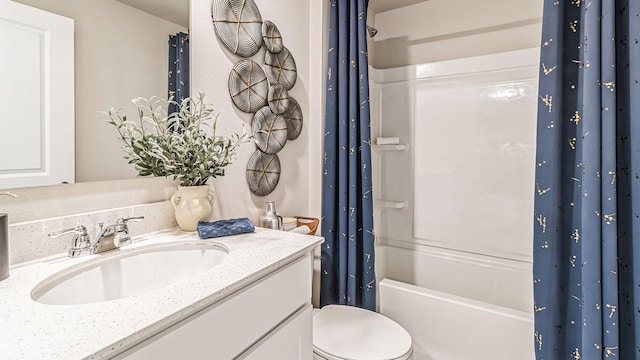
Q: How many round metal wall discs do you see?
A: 8